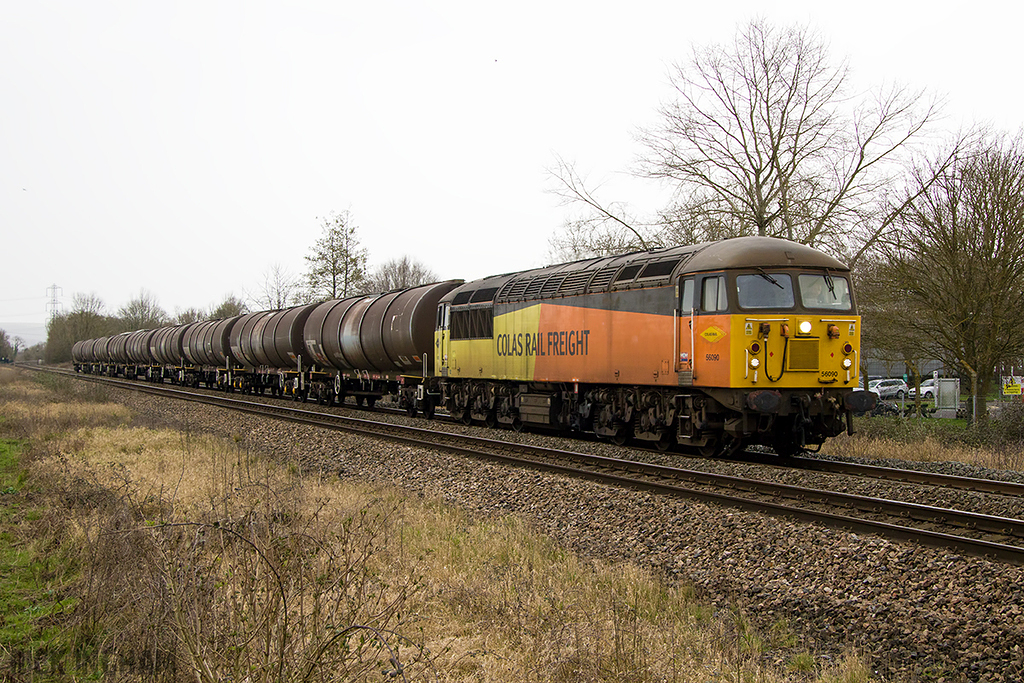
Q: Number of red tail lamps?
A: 2